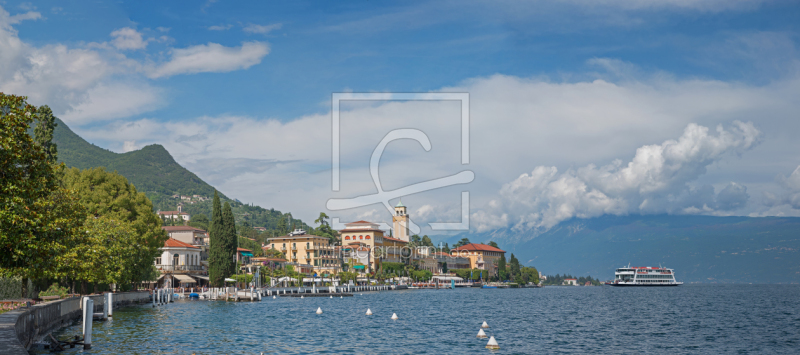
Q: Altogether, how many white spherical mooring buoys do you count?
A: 6